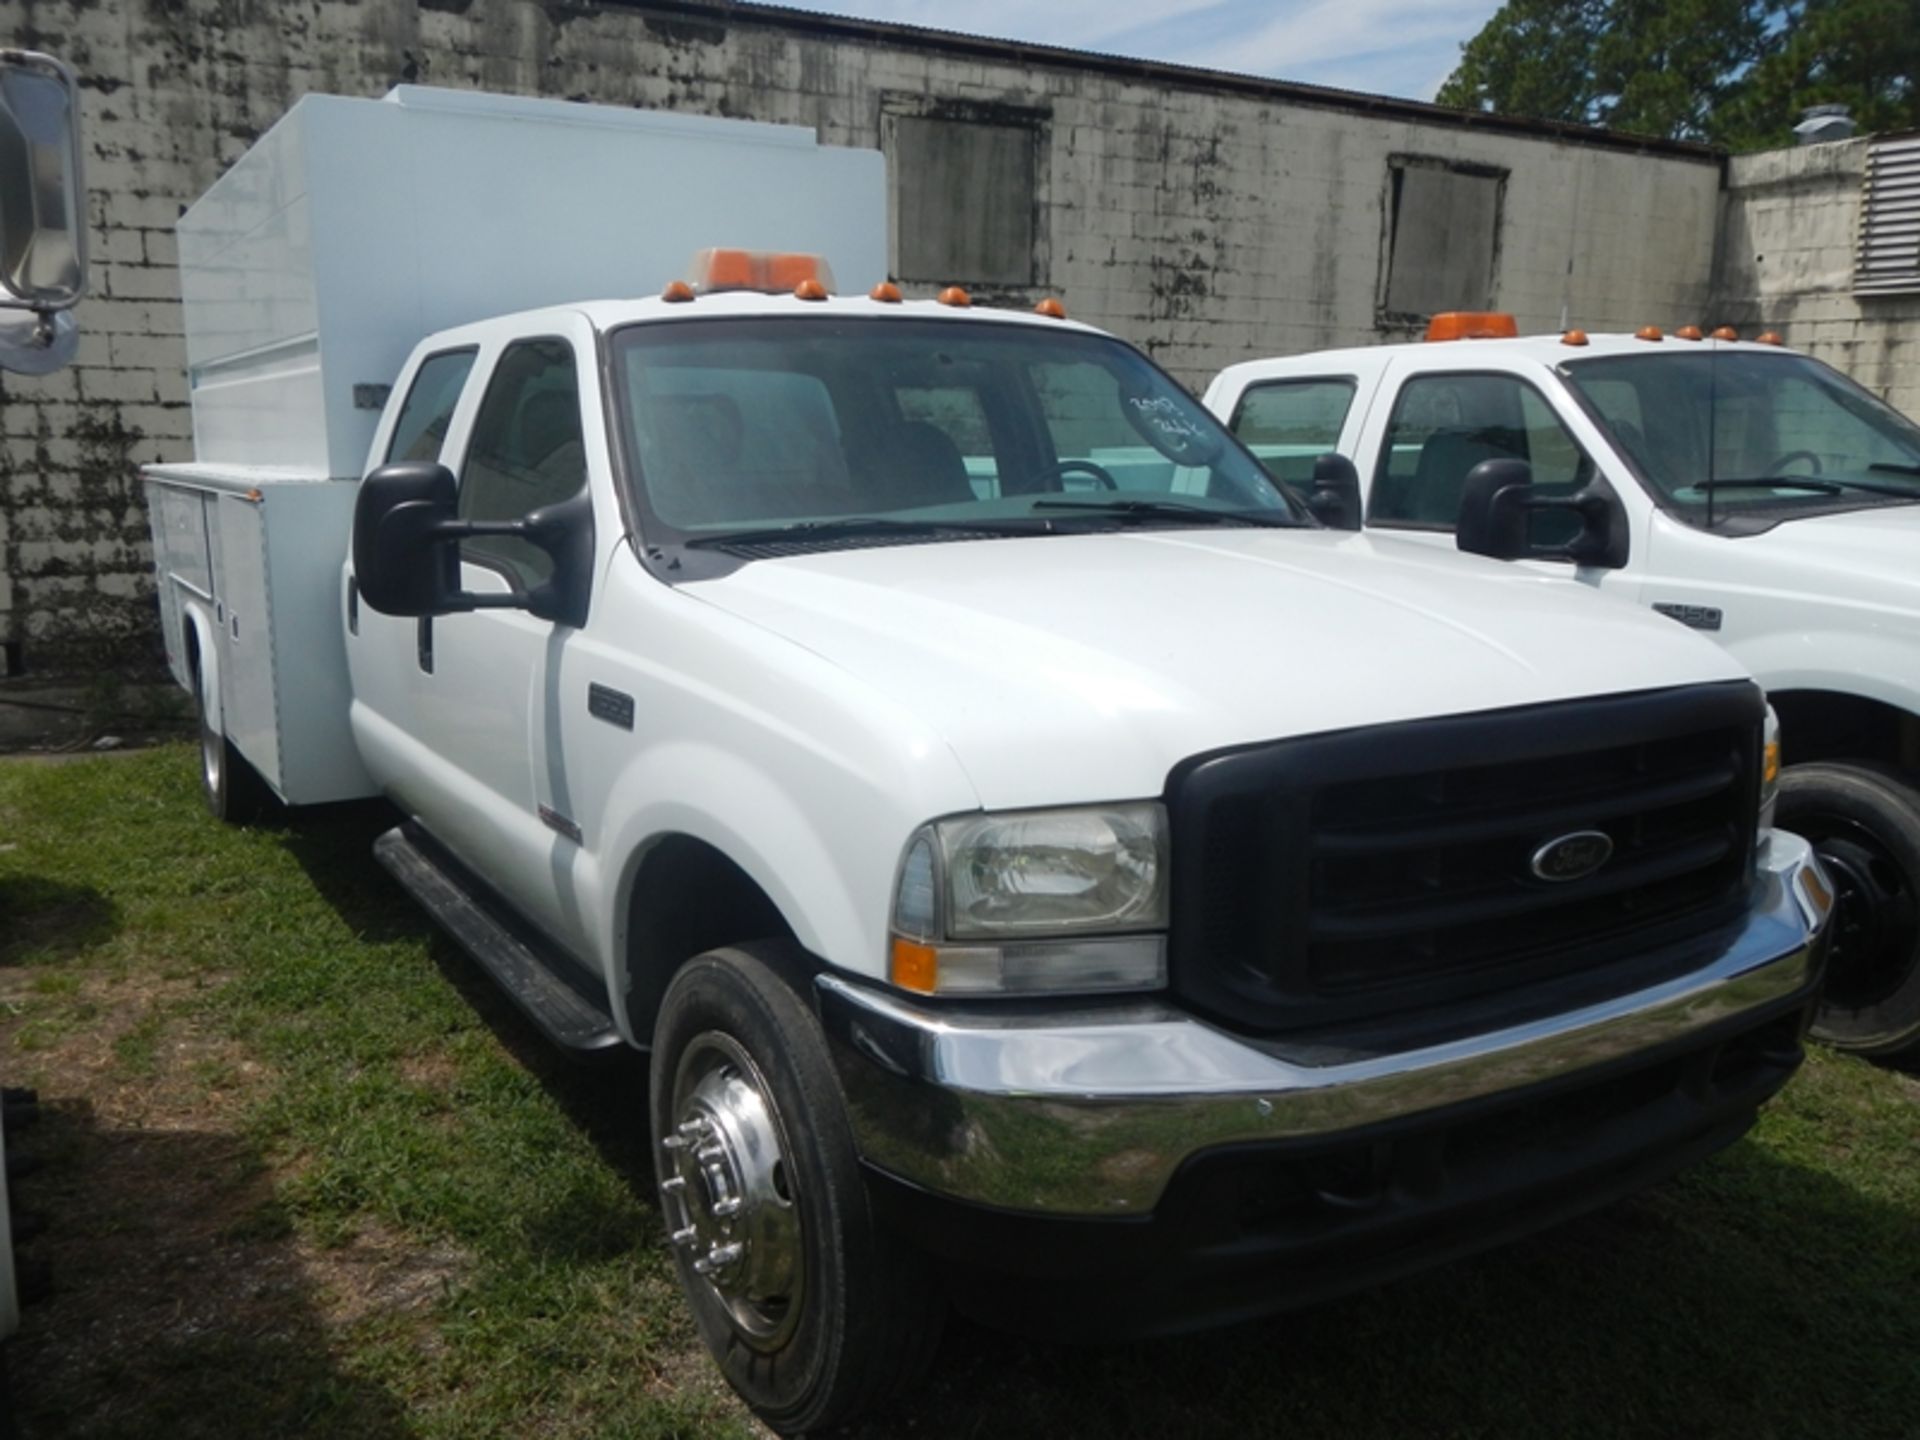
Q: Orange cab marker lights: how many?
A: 10